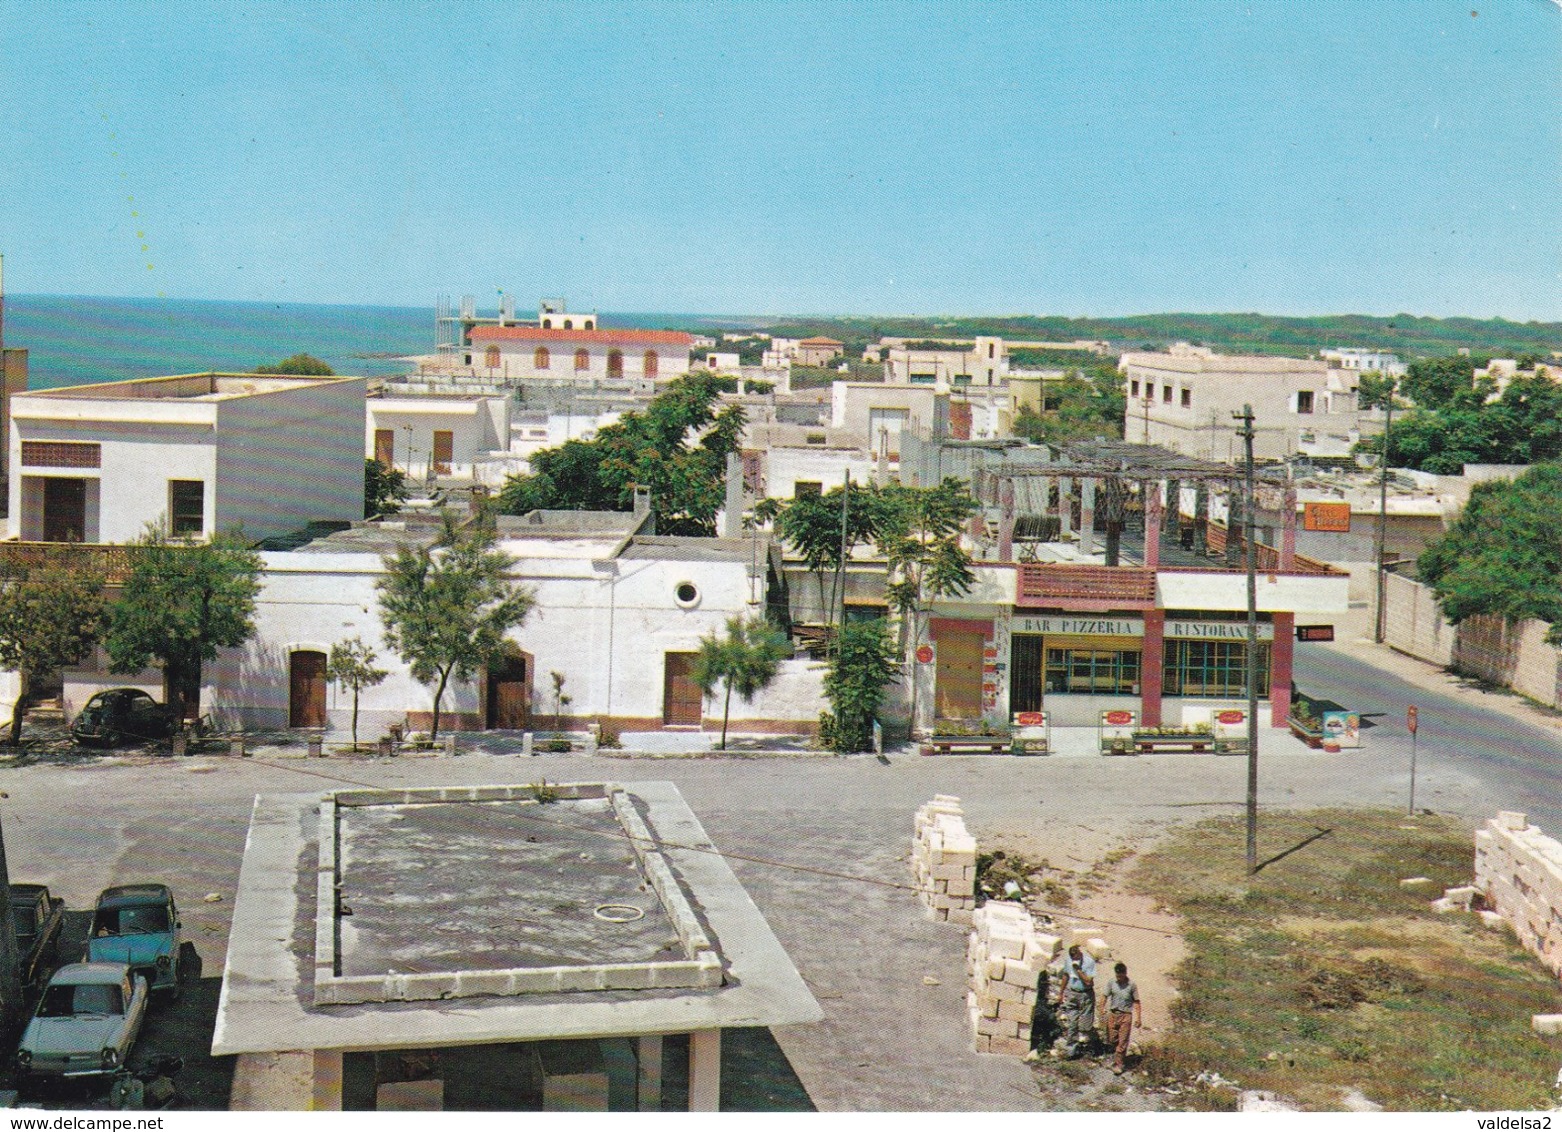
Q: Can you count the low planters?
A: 3